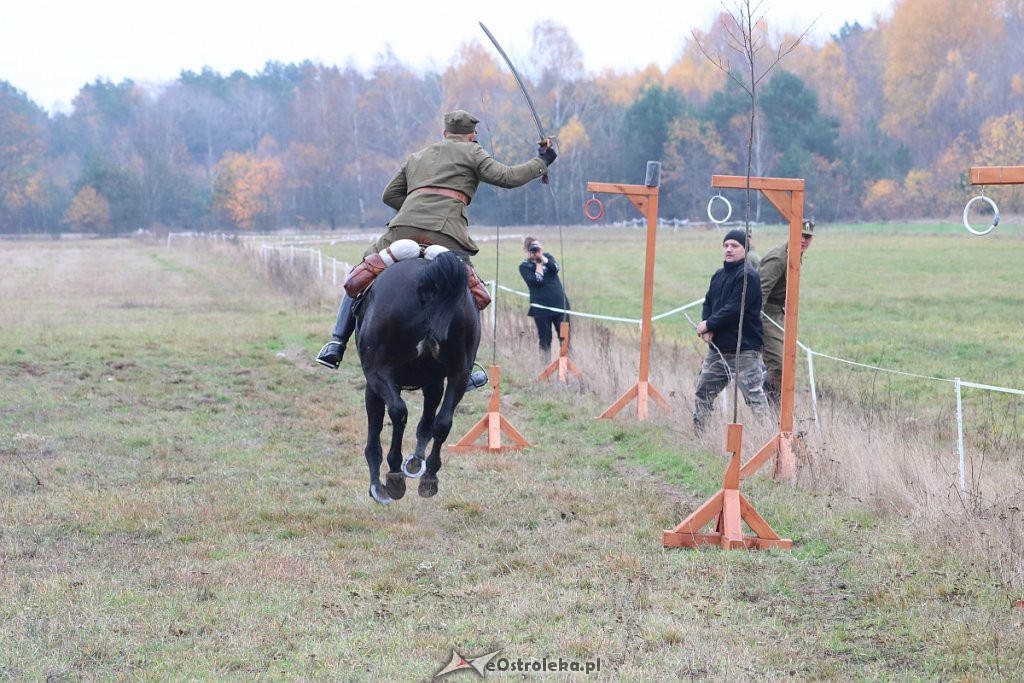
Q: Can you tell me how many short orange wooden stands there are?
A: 3